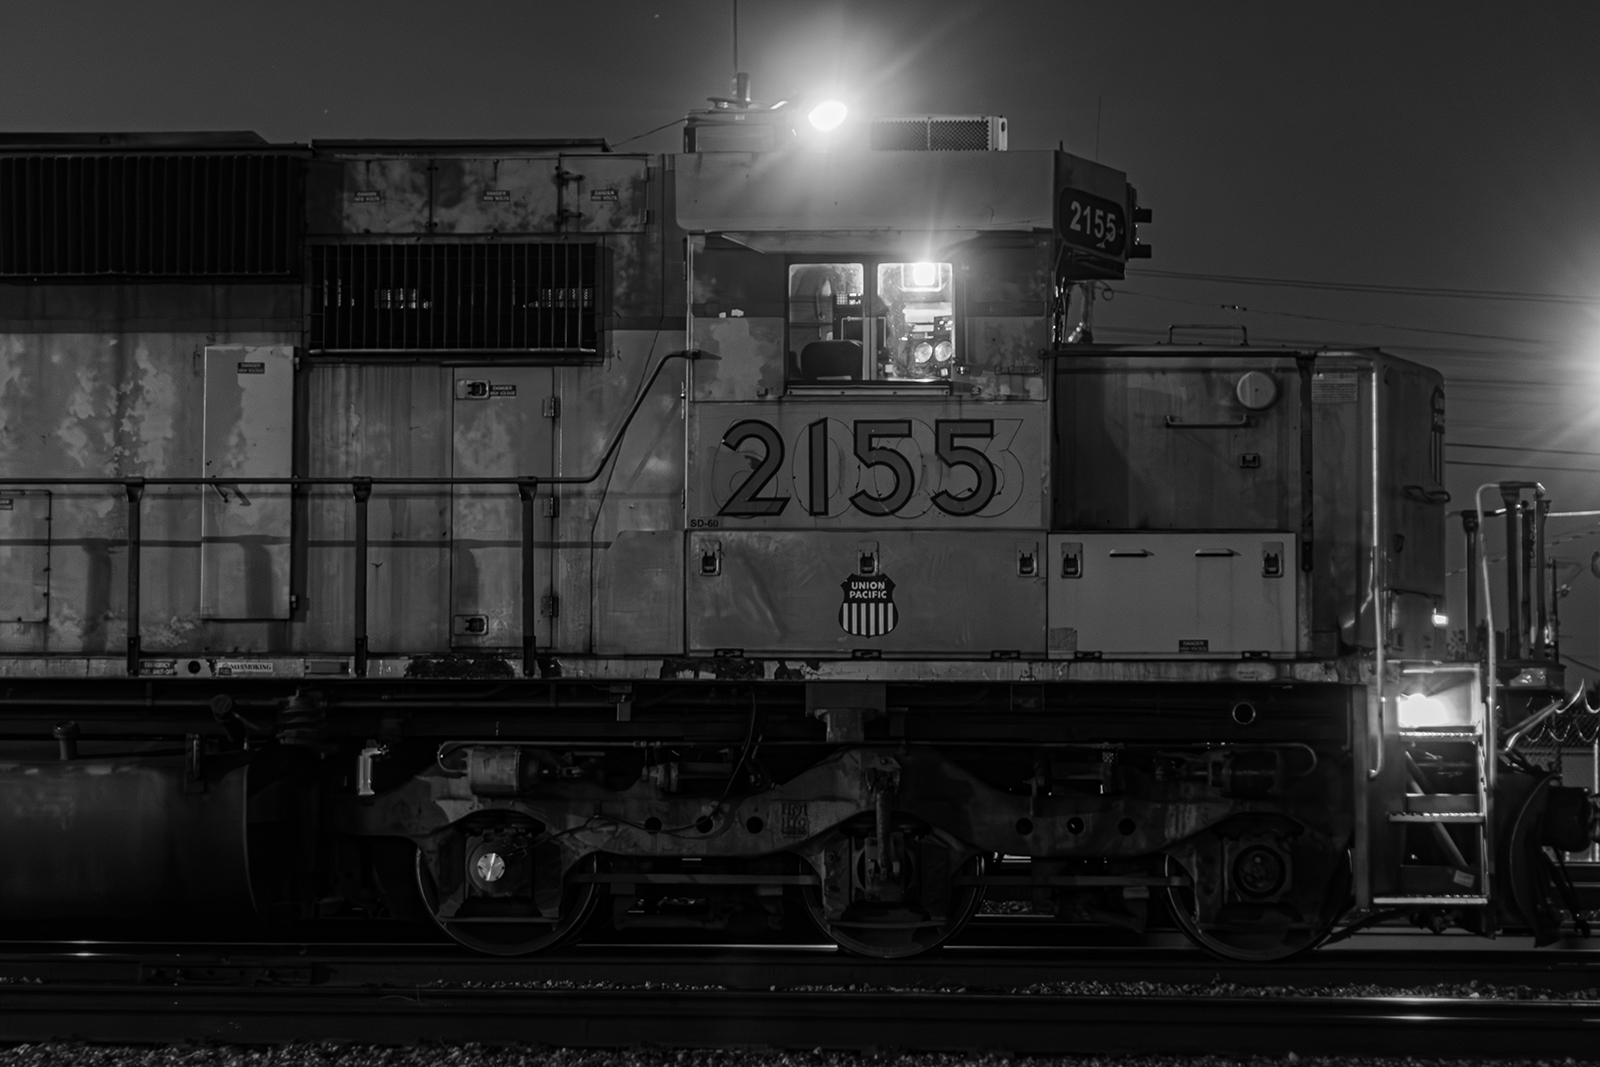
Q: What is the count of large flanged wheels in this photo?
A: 3